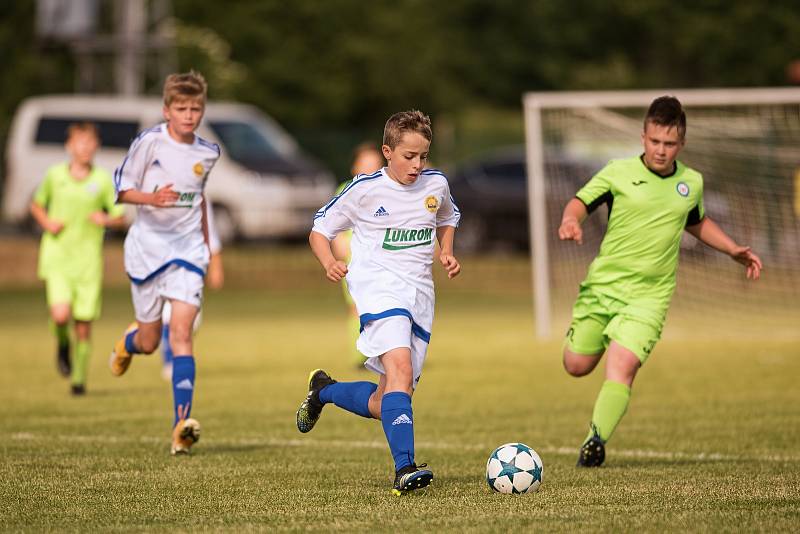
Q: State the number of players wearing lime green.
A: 3